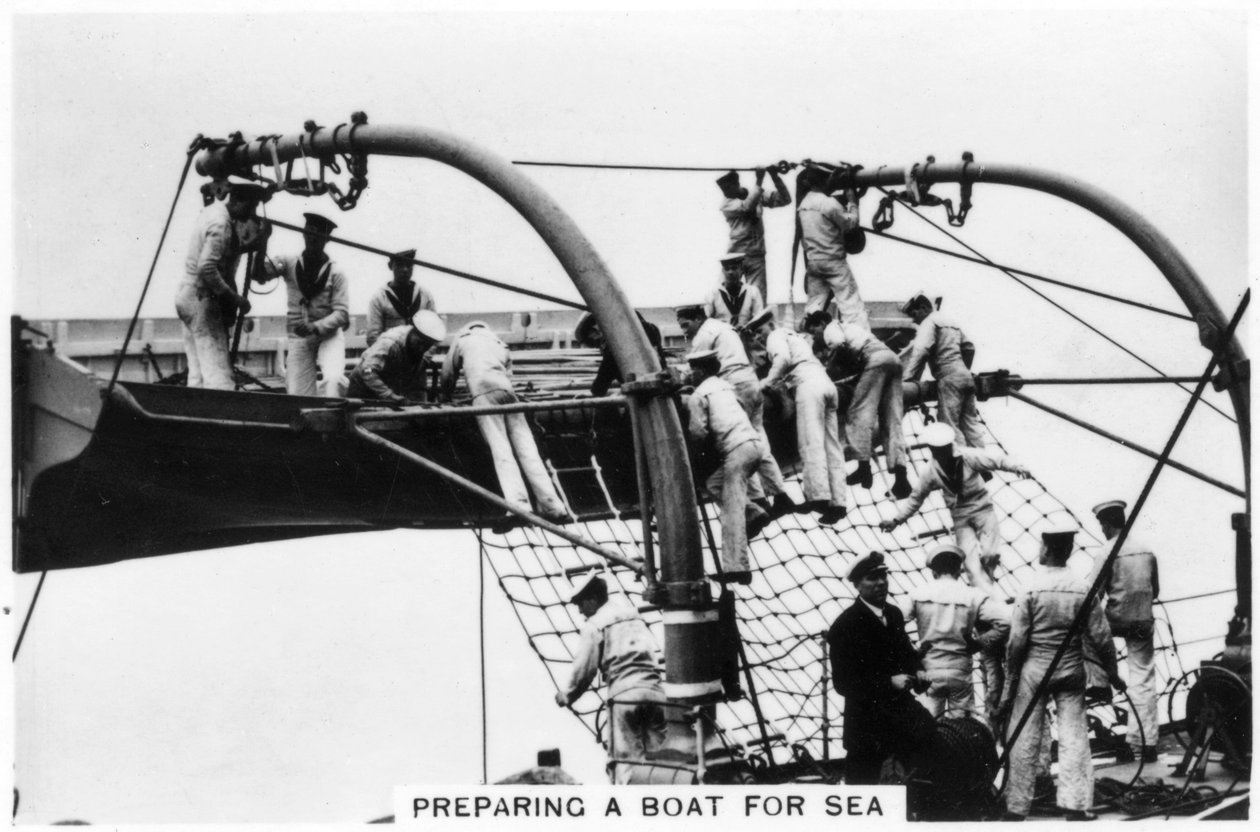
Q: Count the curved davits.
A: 2